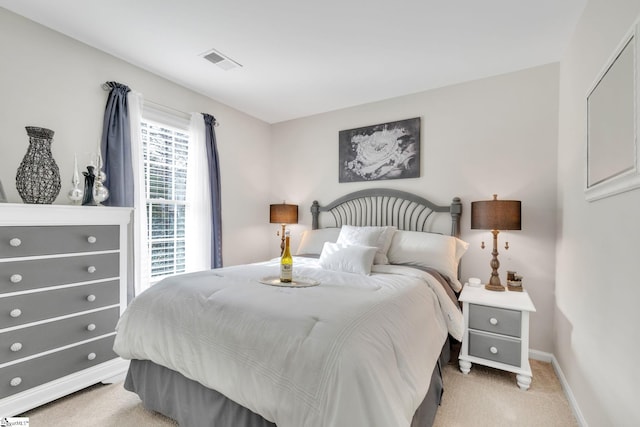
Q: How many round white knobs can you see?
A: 12